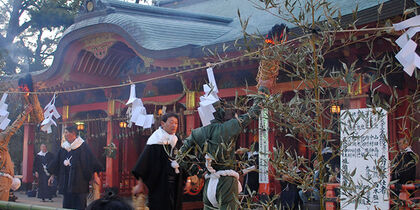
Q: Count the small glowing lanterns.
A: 4